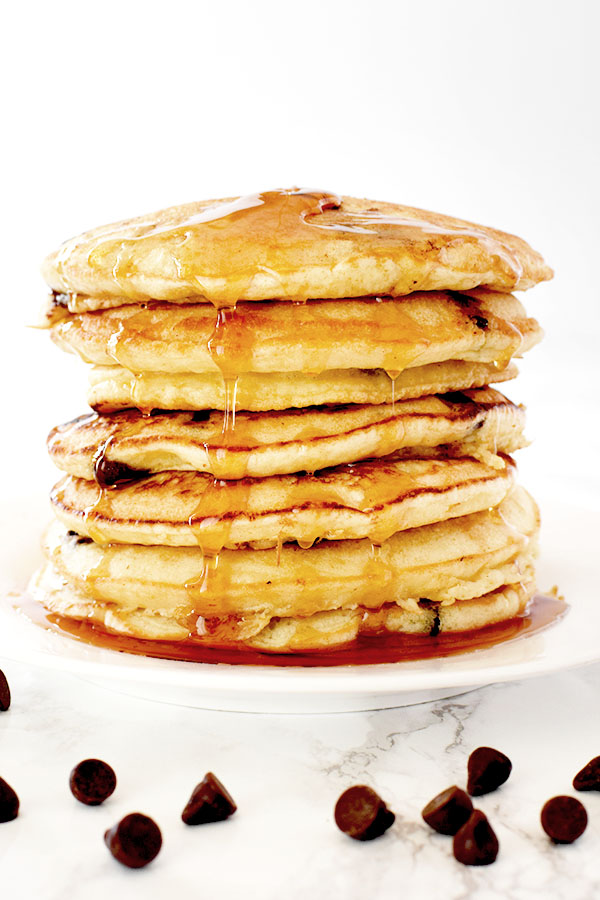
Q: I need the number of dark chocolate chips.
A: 11